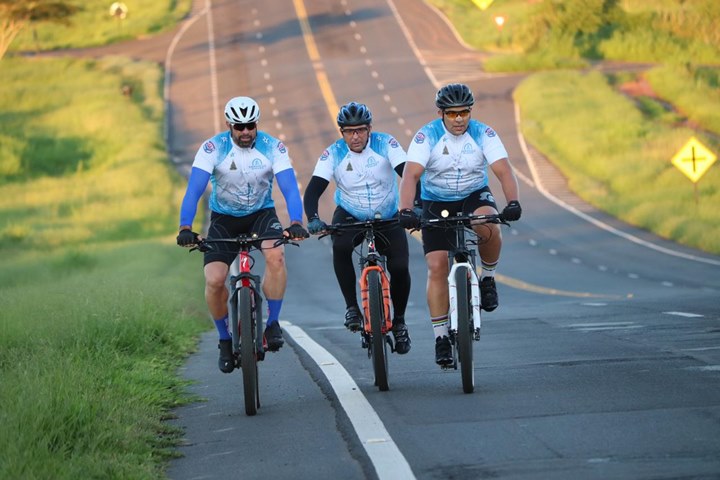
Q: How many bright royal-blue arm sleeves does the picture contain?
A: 2